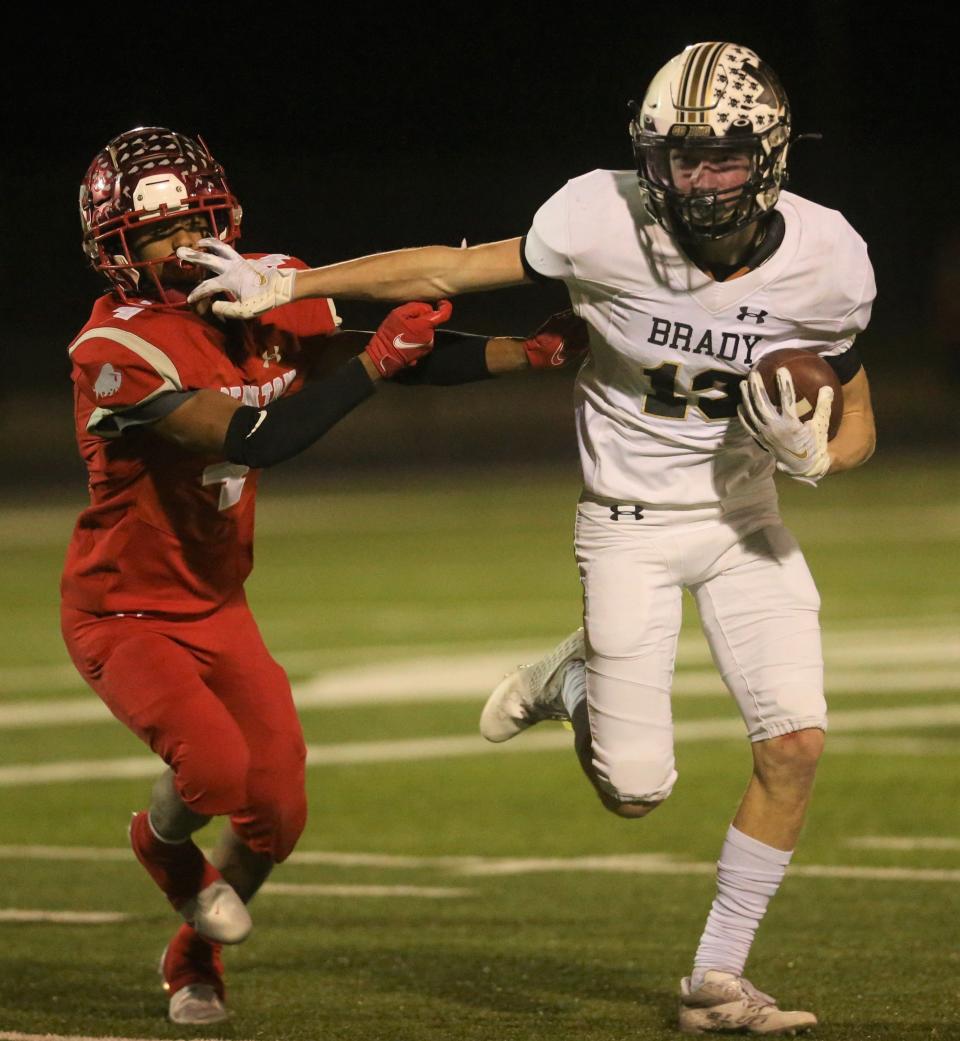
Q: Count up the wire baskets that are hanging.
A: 0